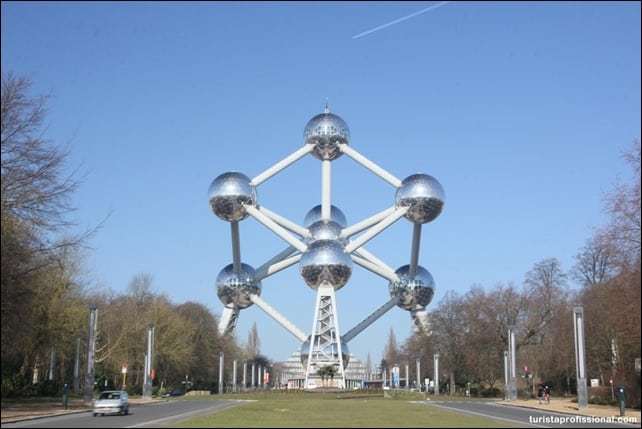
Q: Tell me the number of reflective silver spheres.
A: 9